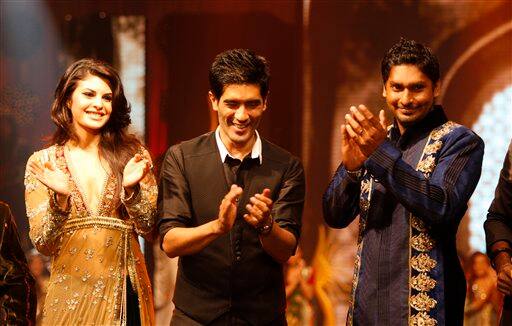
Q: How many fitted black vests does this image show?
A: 1